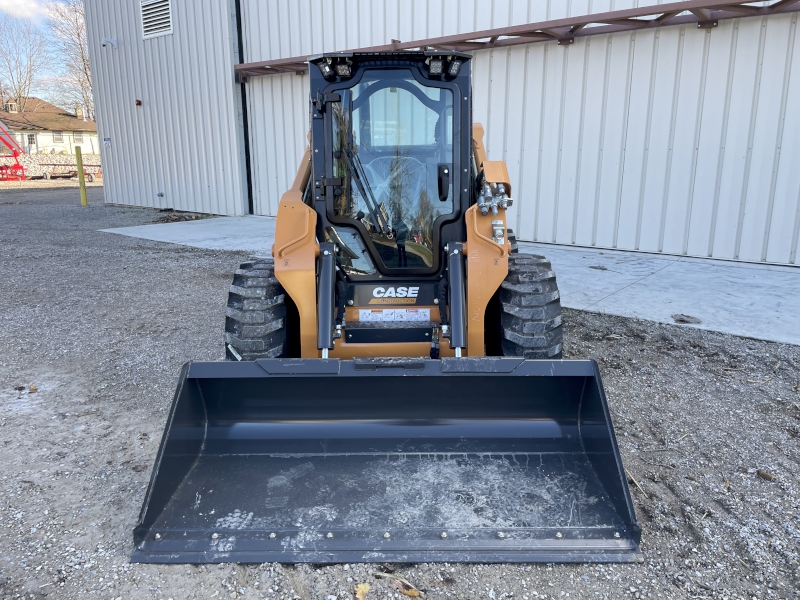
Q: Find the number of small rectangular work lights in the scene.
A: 4